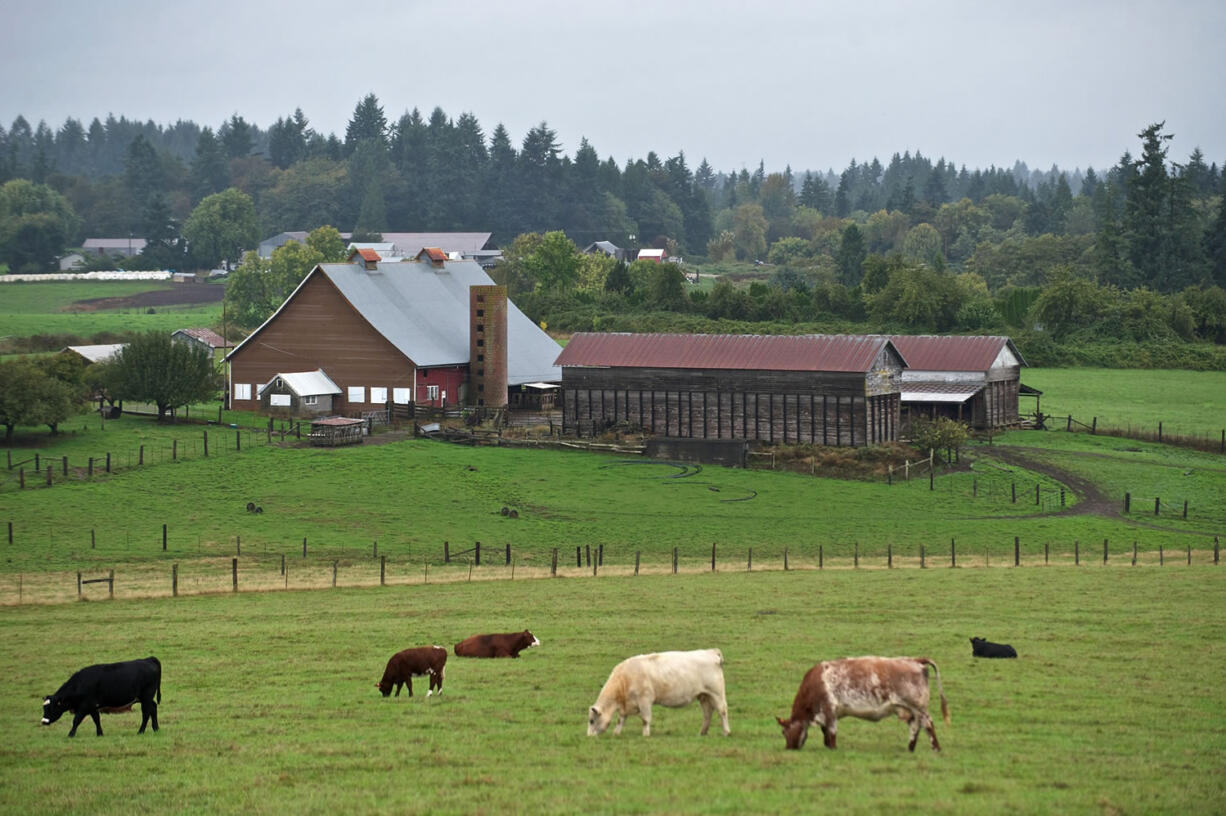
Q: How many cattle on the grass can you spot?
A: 6